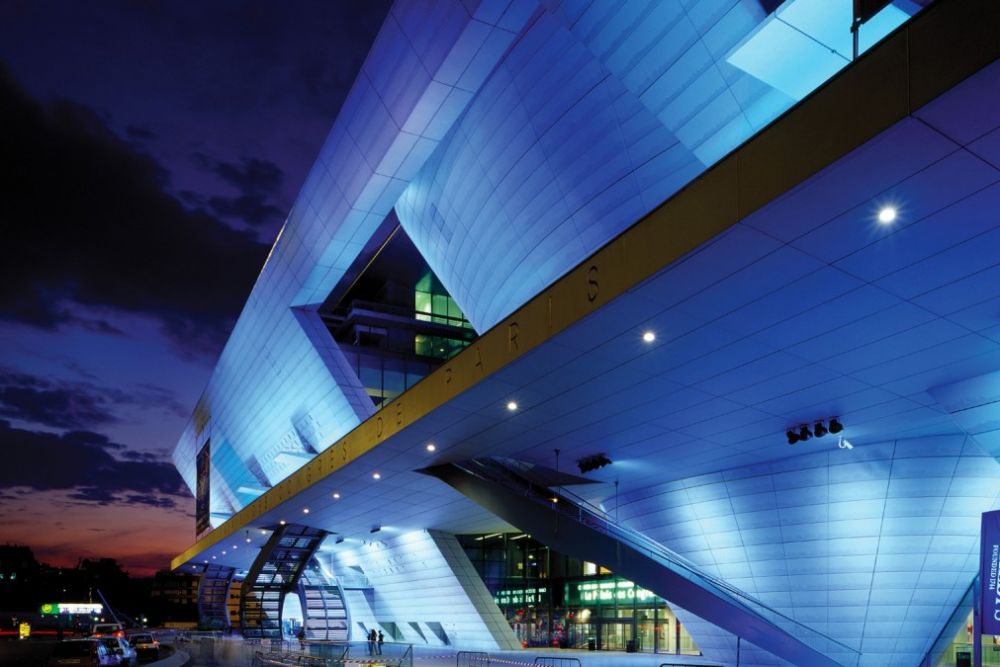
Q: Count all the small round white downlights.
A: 15